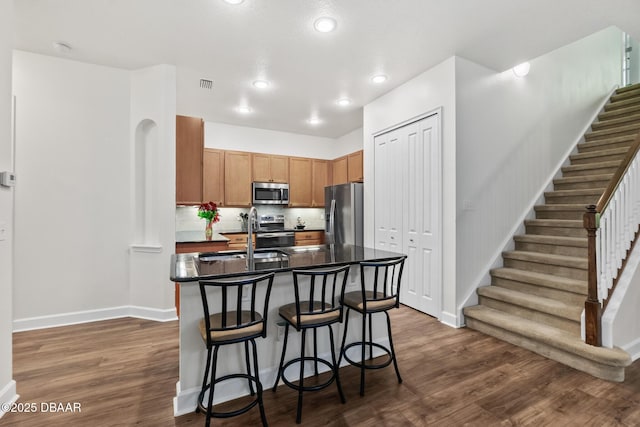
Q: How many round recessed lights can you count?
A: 7